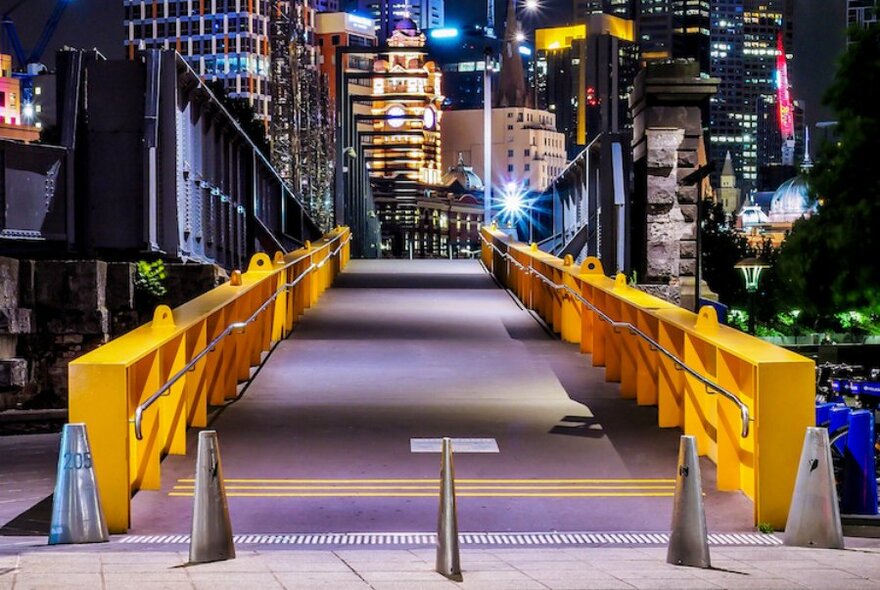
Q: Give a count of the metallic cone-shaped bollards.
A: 5